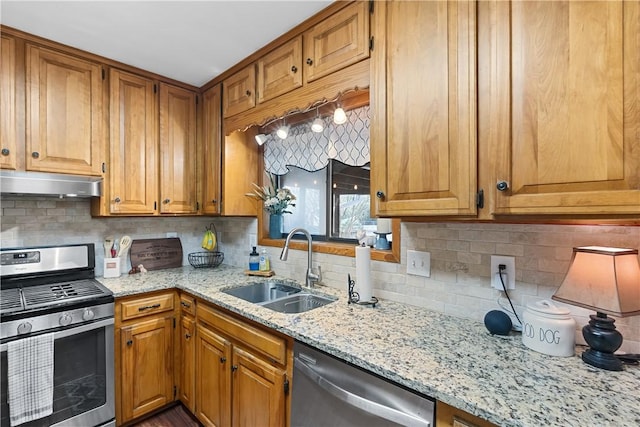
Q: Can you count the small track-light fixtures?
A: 4